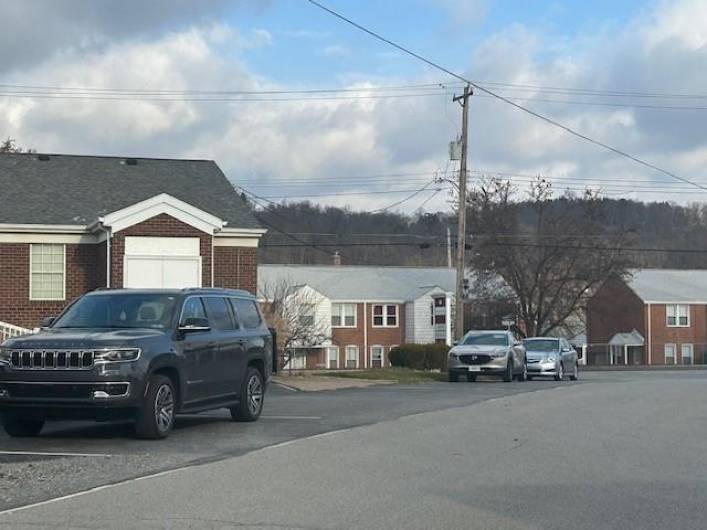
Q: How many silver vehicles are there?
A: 2